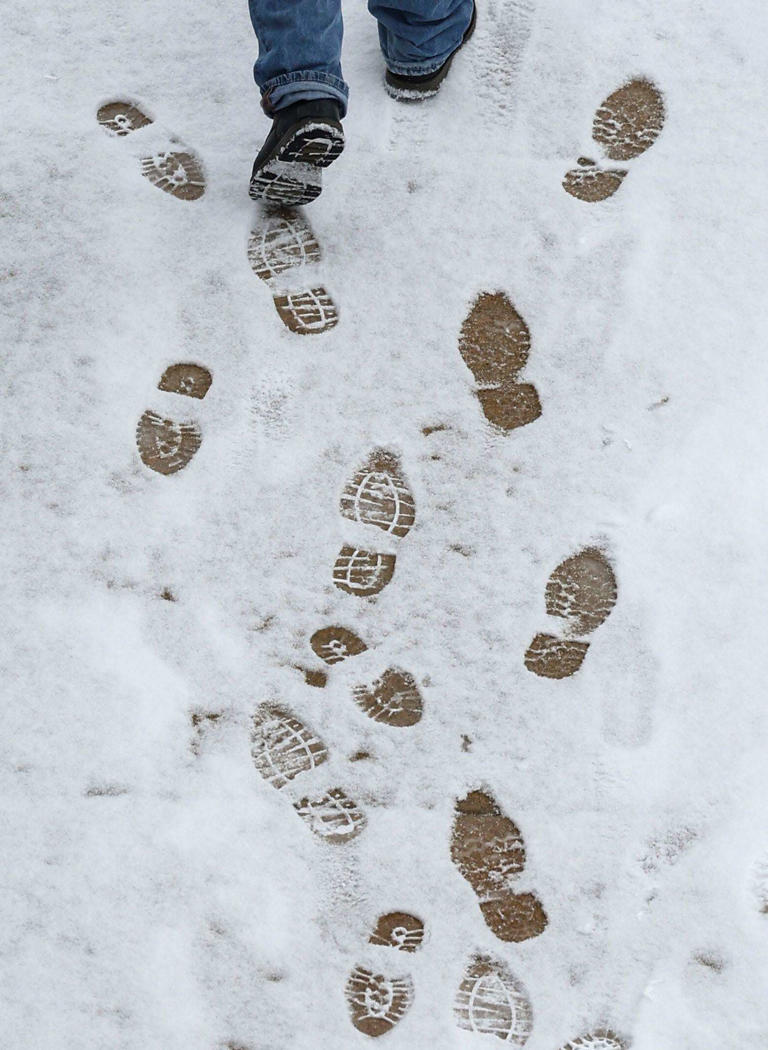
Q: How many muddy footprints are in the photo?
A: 13